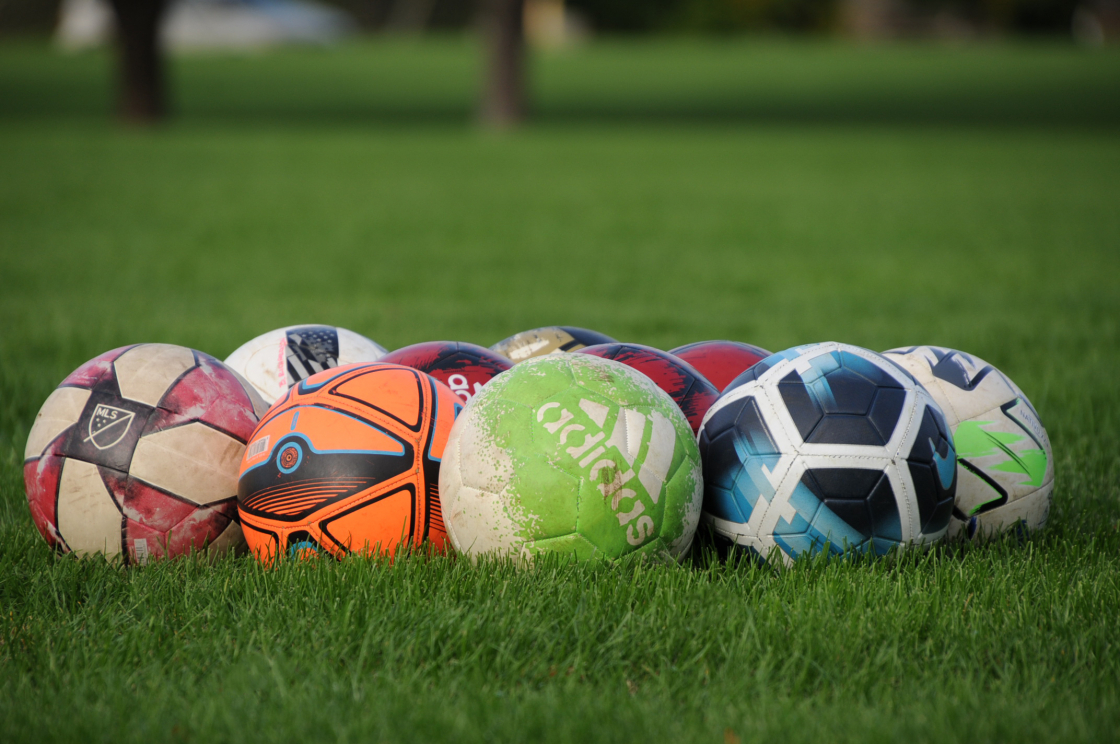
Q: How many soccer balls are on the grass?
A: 10